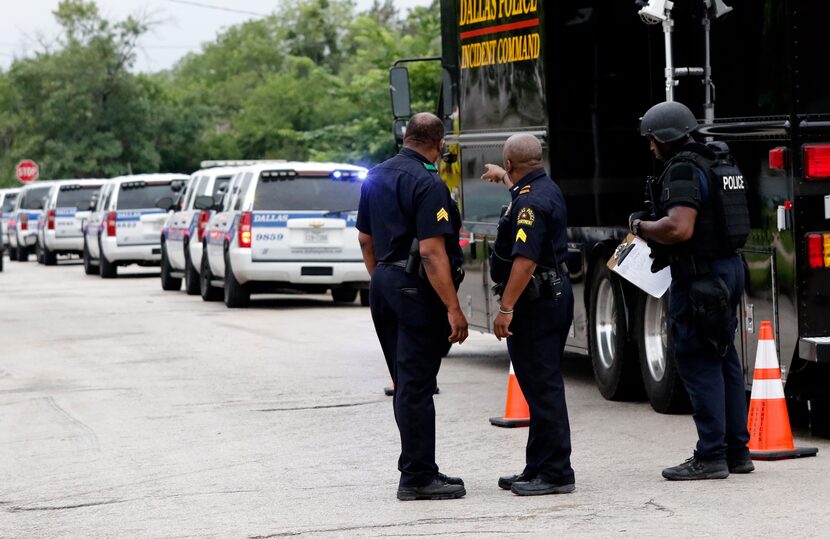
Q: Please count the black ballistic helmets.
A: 1